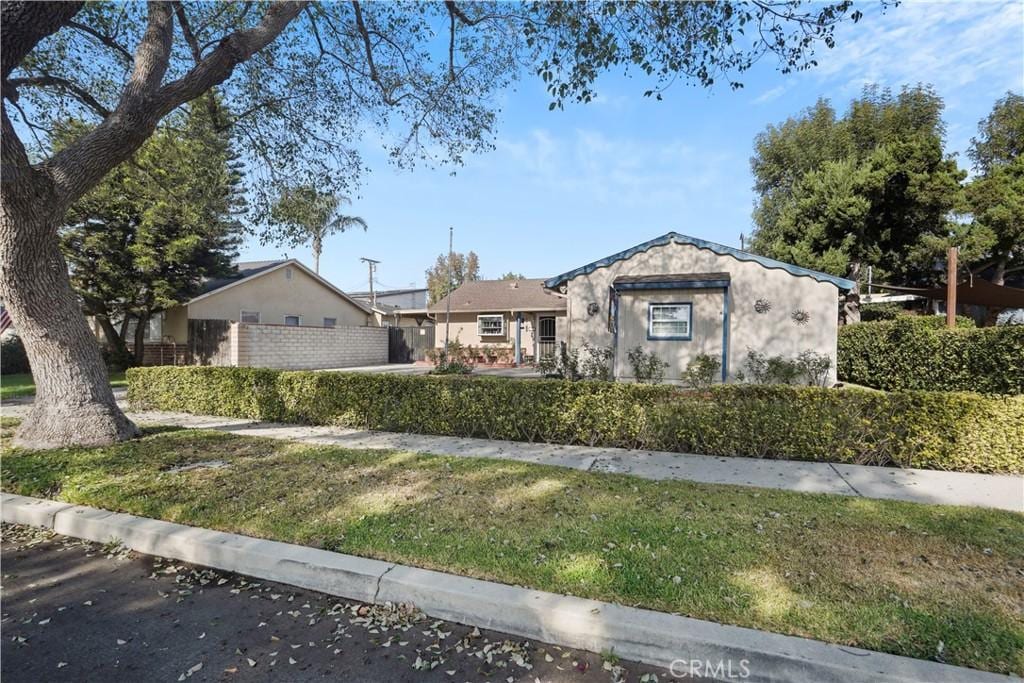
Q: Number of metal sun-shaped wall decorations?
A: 2